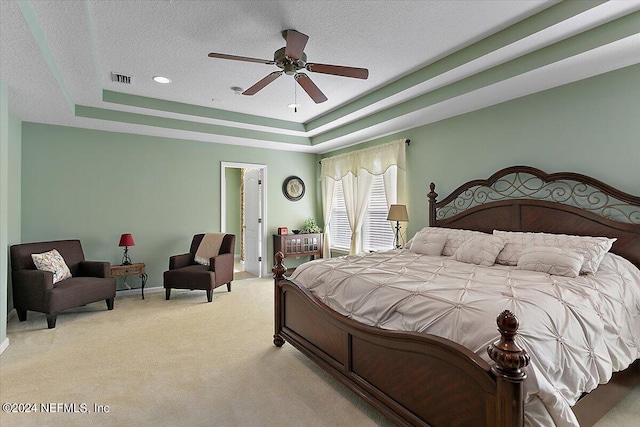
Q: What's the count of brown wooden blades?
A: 5